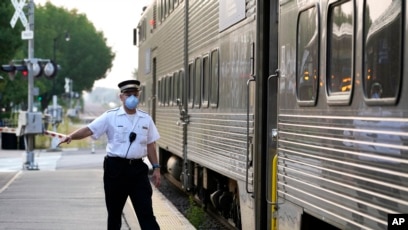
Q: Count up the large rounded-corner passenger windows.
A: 3